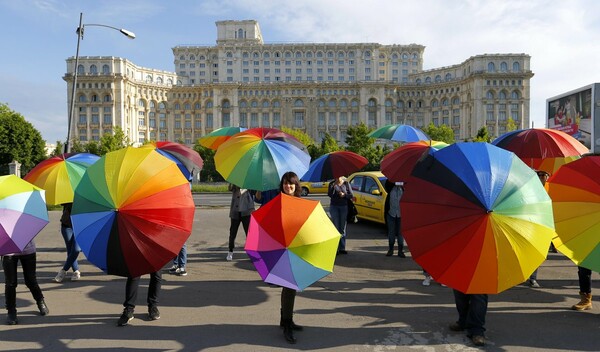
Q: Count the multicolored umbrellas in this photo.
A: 13